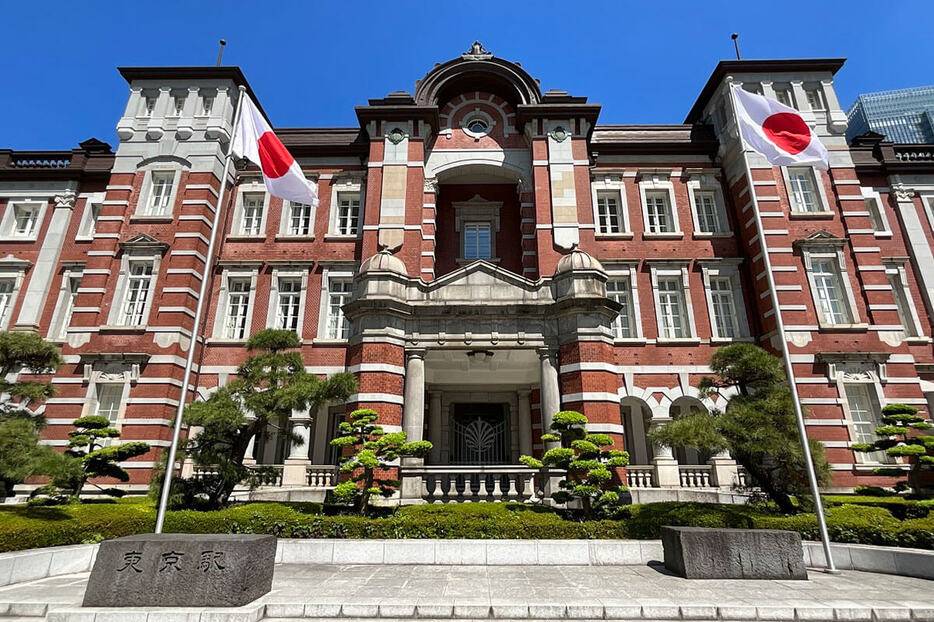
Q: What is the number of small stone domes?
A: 2